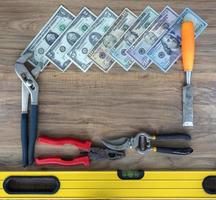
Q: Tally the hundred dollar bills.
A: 1